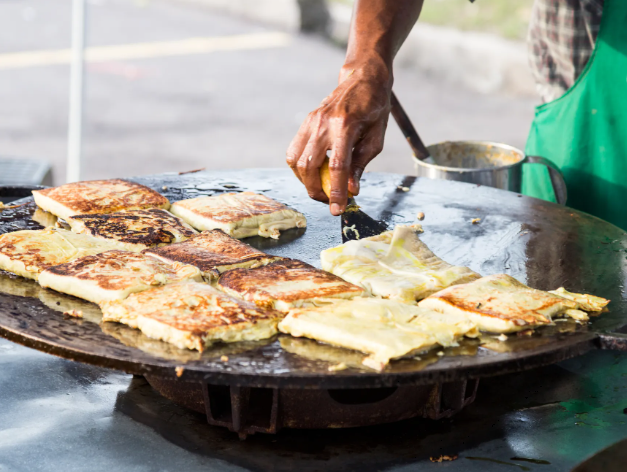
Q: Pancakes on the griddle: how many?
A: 11